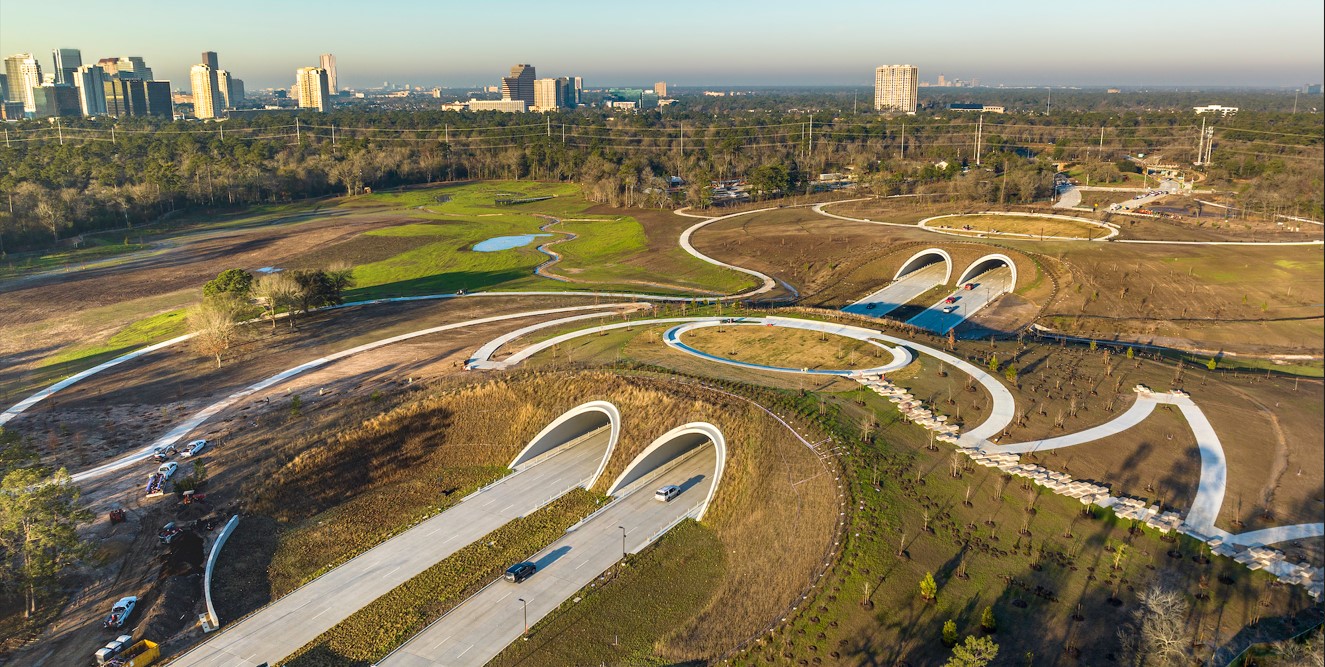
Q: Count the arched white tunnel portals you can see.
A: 4